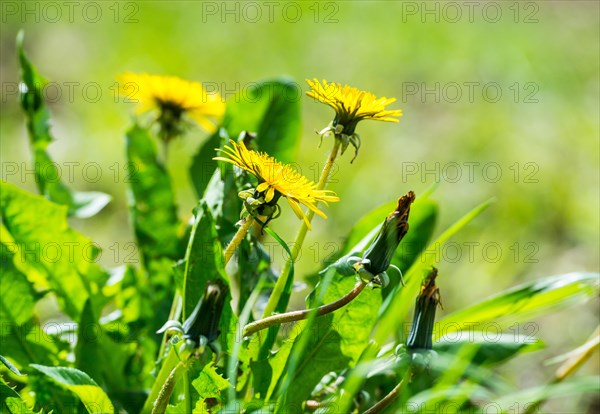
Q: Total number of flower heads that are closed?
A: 3